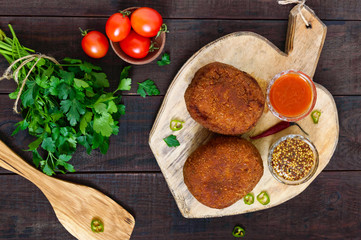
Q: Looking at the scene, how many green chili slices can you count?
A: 6